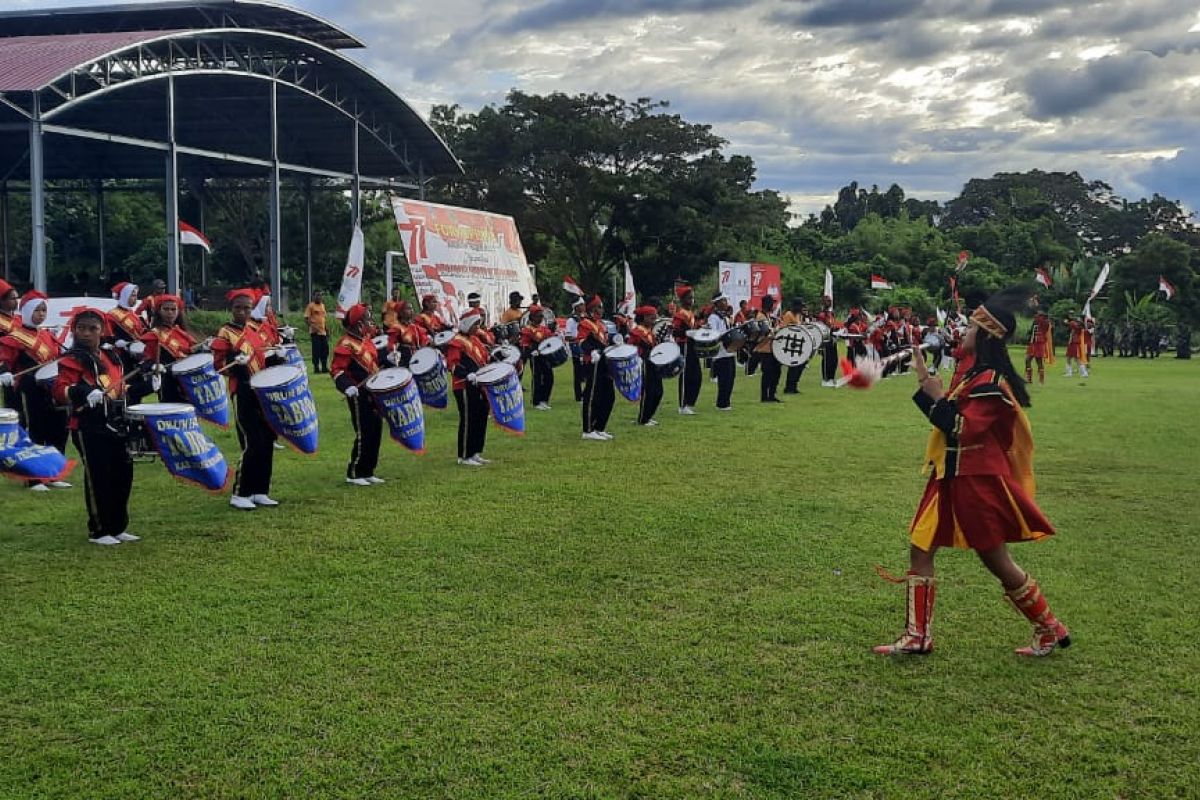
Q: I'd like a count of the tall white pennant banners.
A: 4